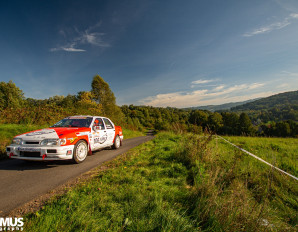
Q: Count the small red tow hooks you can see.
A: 2